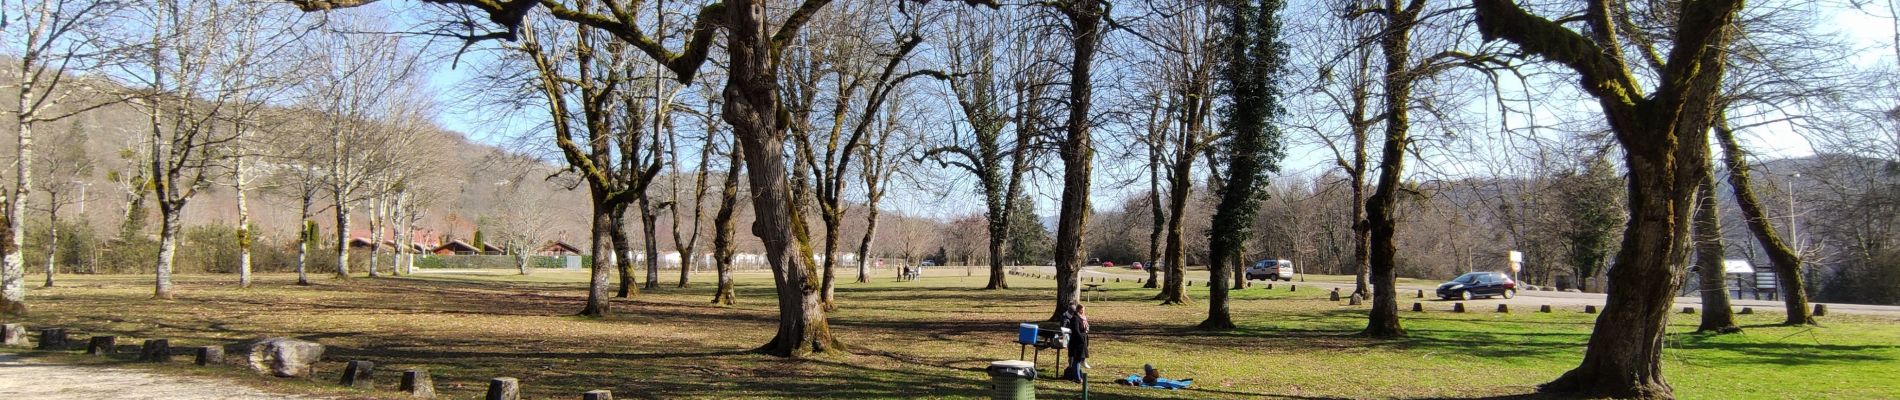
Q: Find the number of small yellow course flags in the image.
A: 0